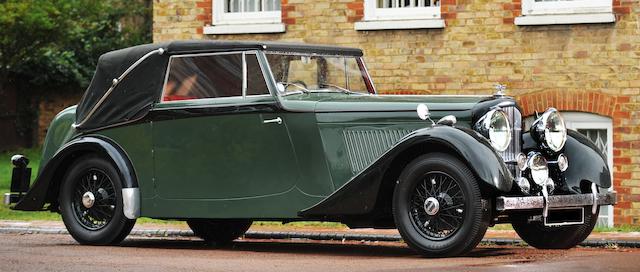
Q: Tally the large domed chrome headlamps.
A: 2